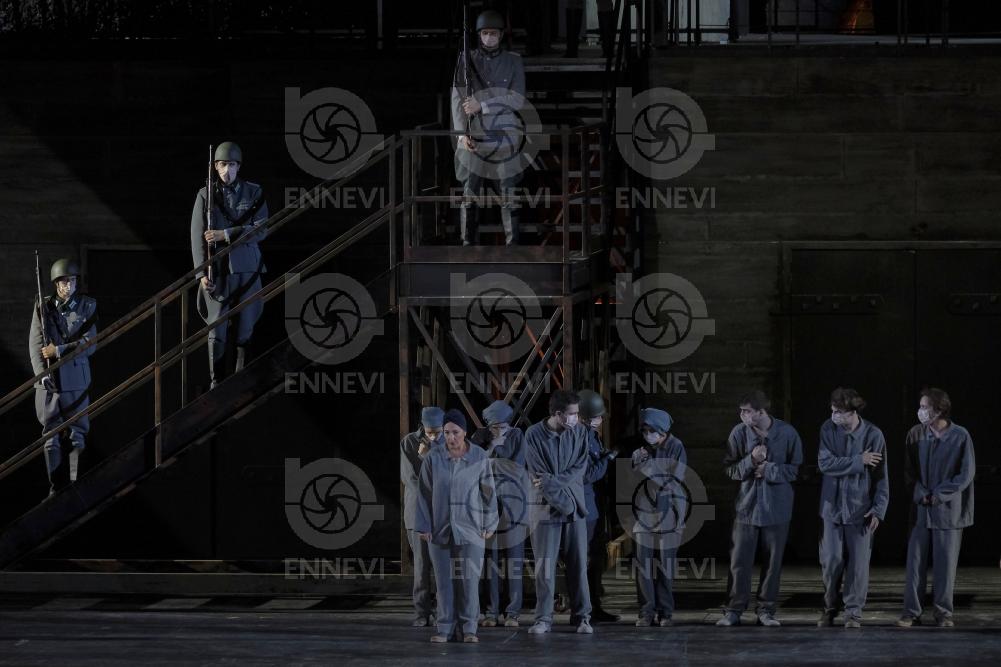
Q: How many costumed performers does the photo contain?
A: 12